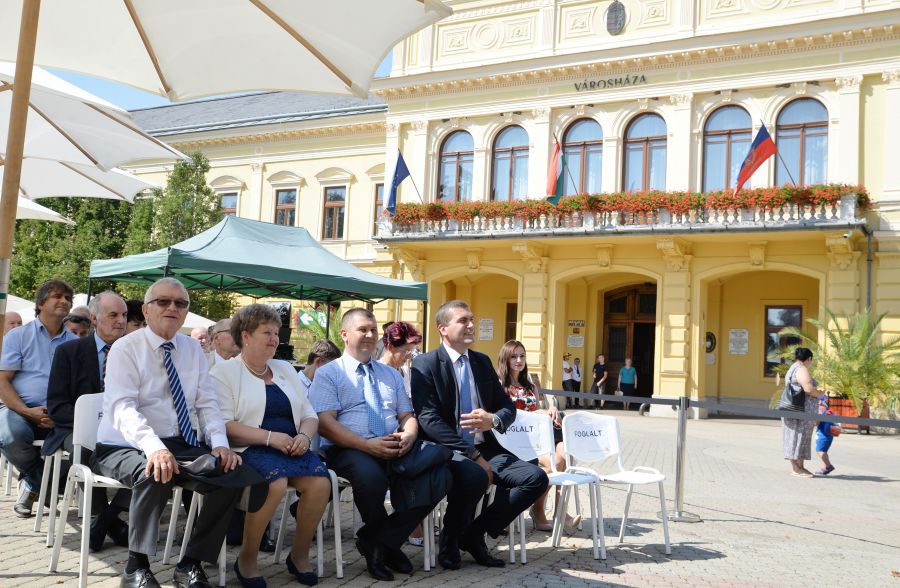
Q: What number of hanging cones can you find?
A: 0